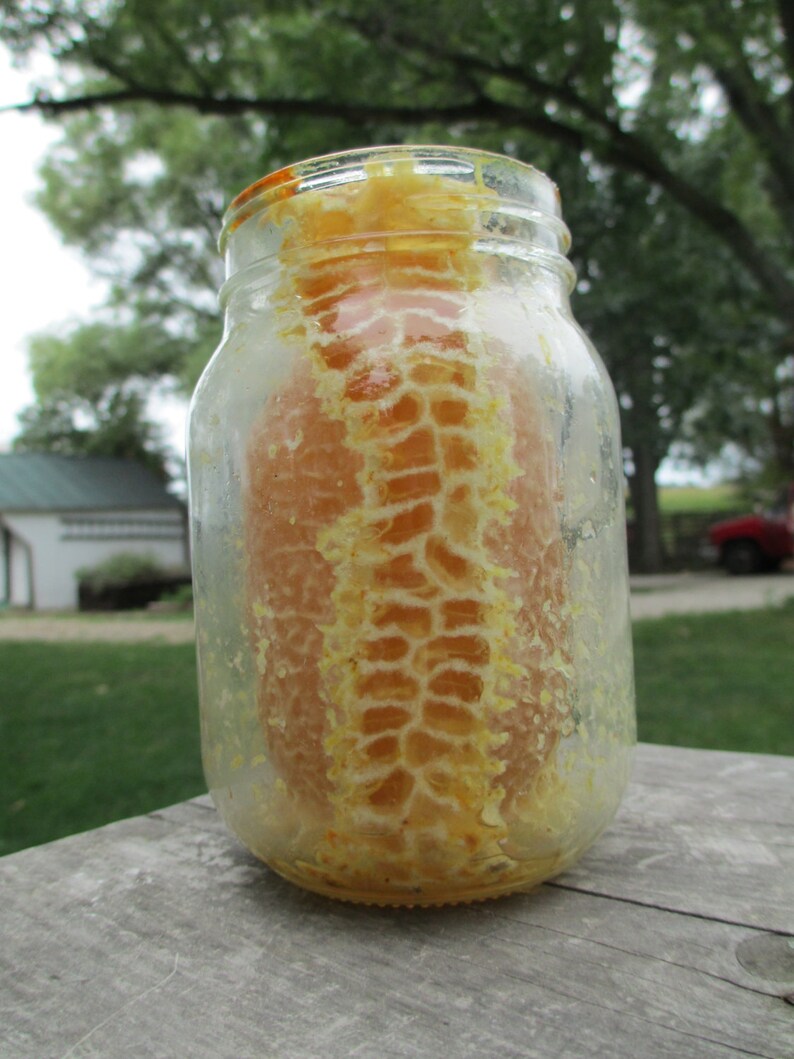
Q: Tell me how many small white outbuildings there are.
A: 1